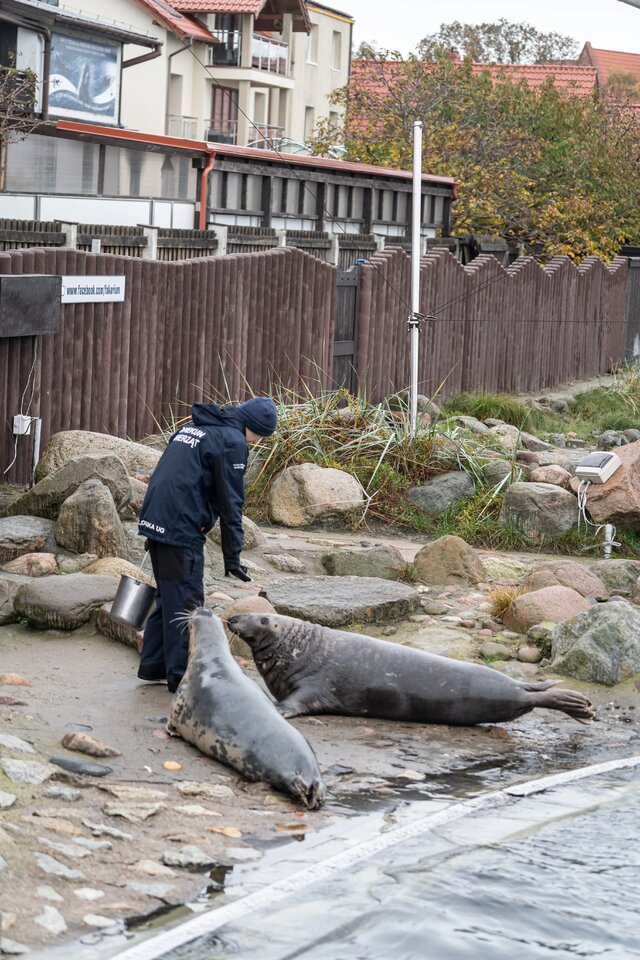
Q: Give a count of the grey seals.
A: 2